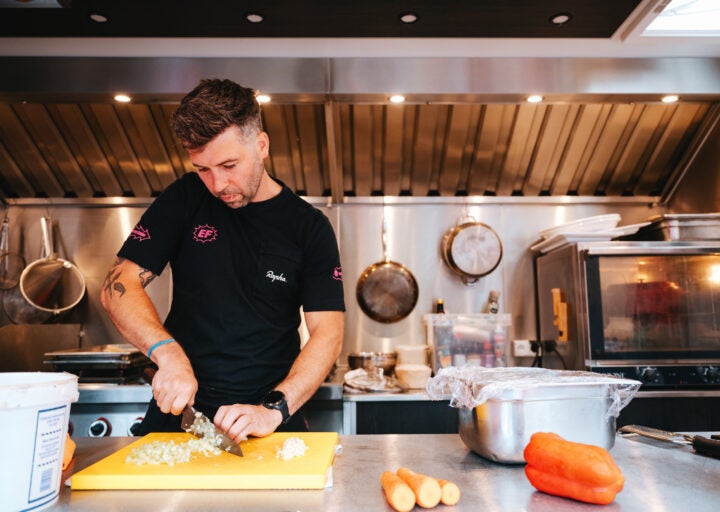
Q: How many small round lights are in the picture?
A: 9